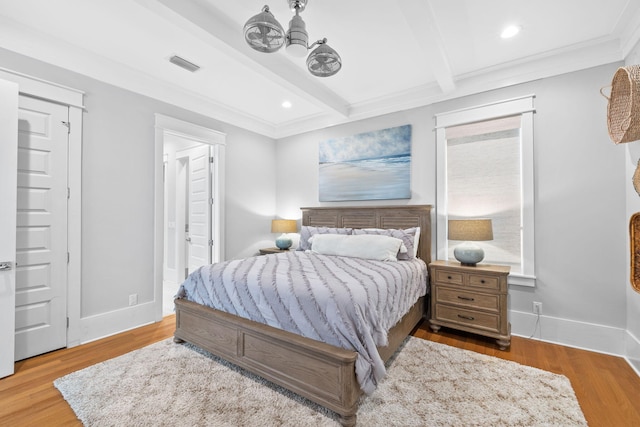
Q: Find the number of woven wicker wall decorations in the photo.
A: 3